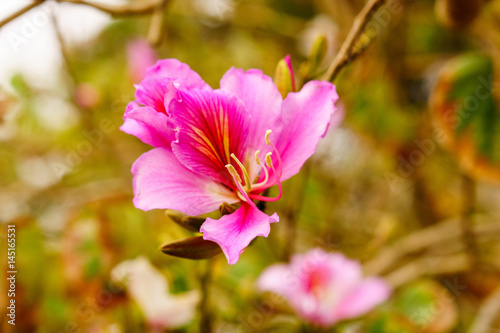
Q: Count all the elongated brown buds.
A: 2